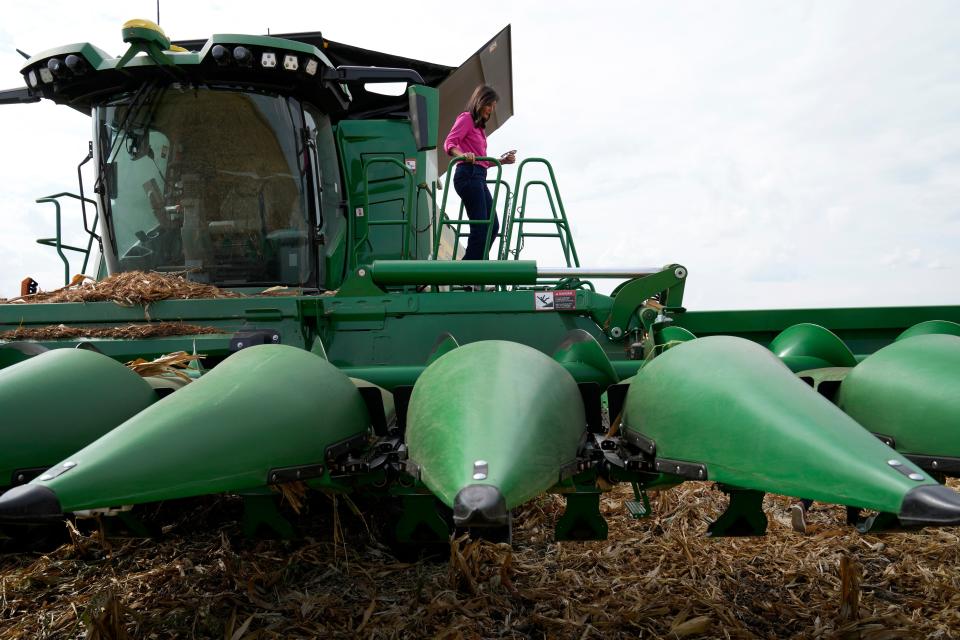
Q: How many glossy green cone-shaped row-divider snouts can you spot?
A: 5